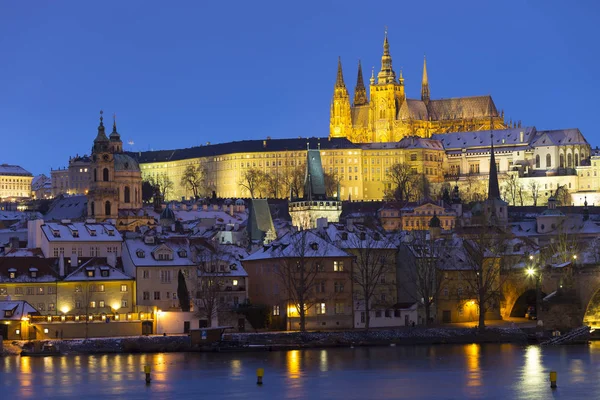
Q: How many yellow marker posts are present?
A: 3